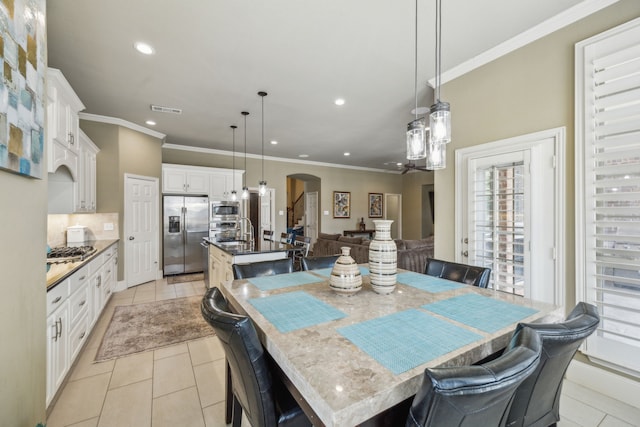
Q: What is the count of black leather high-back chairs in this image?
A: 6